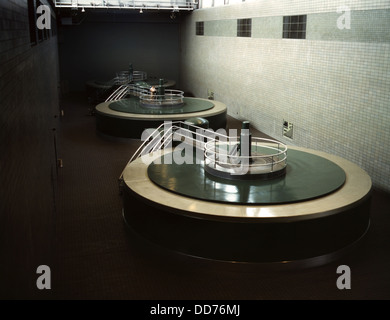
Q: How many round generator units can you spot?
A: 3